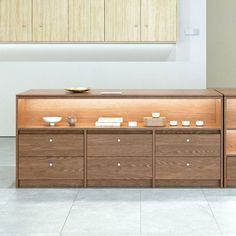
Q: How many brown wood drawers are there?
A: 6